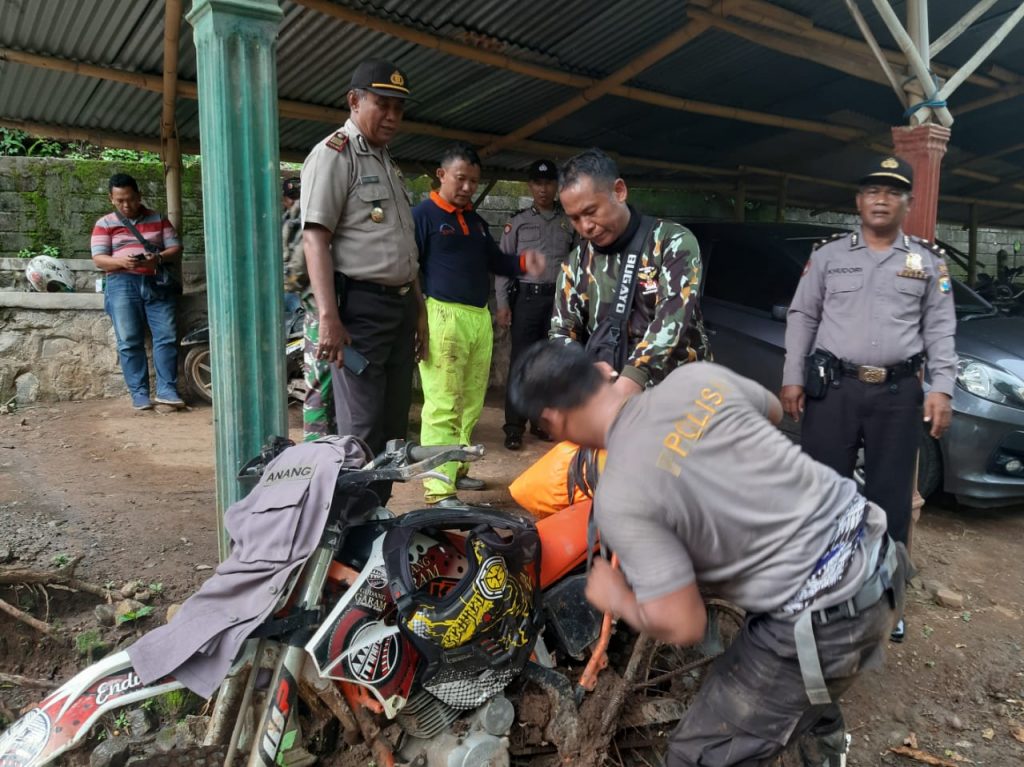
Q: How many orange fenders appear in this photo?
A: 1